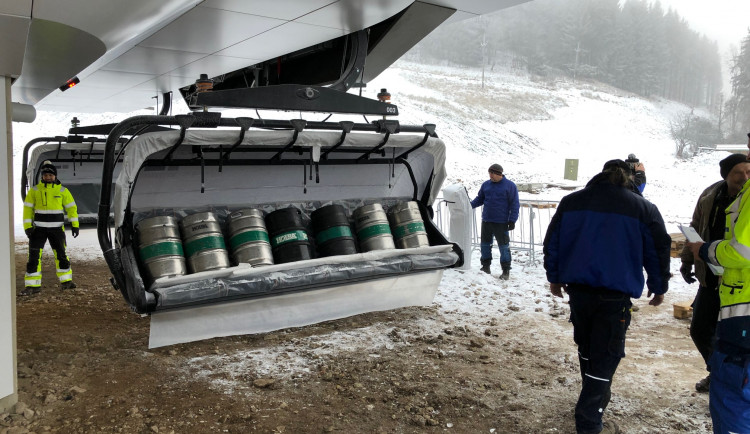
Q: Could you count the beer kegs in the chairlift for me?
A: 7